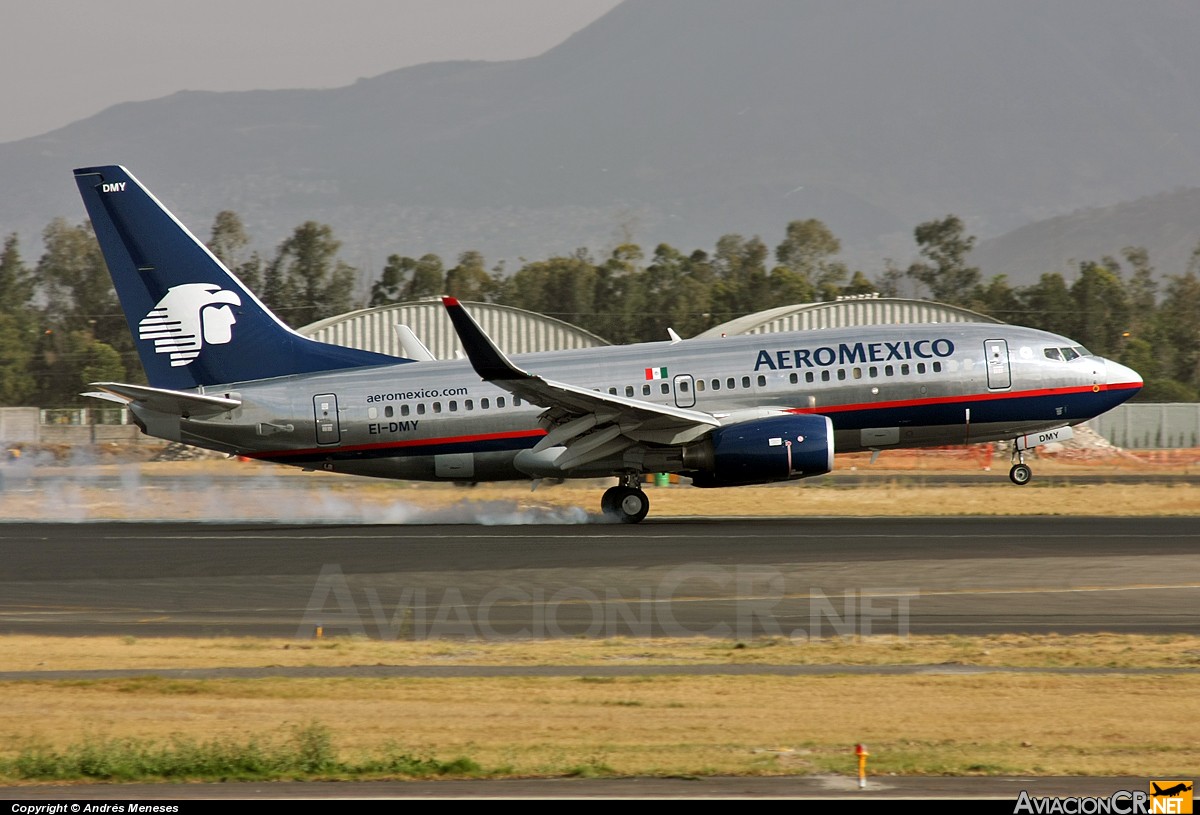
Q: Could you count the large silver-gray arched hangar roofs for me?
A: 2